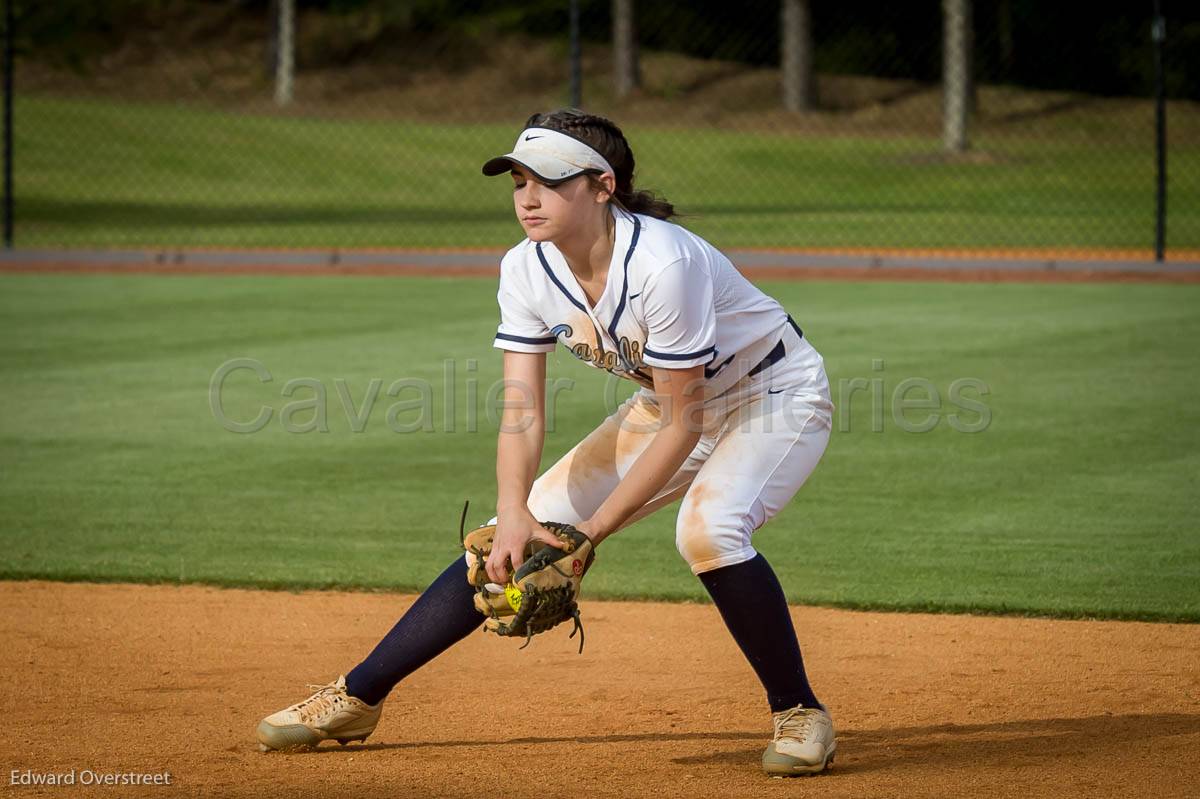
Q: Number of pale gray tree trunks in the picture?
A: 4